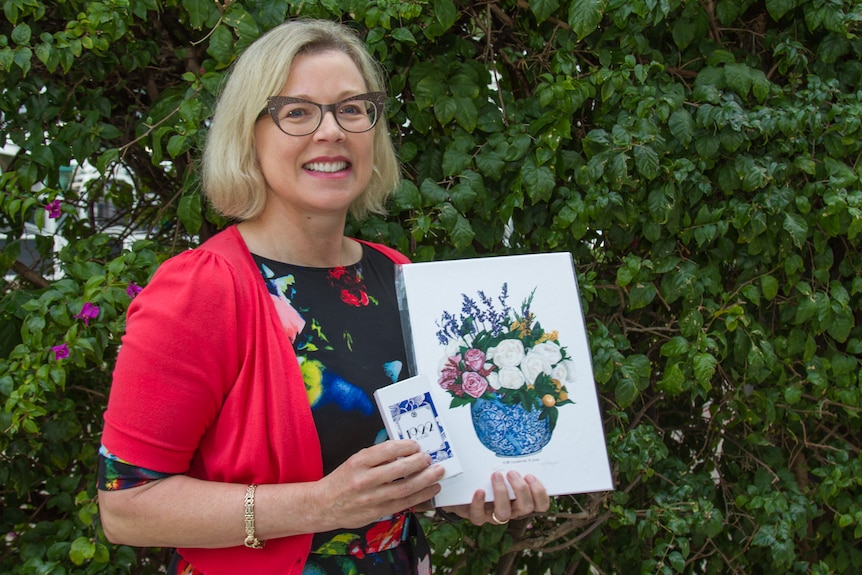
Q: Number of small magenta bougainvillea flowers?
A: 4